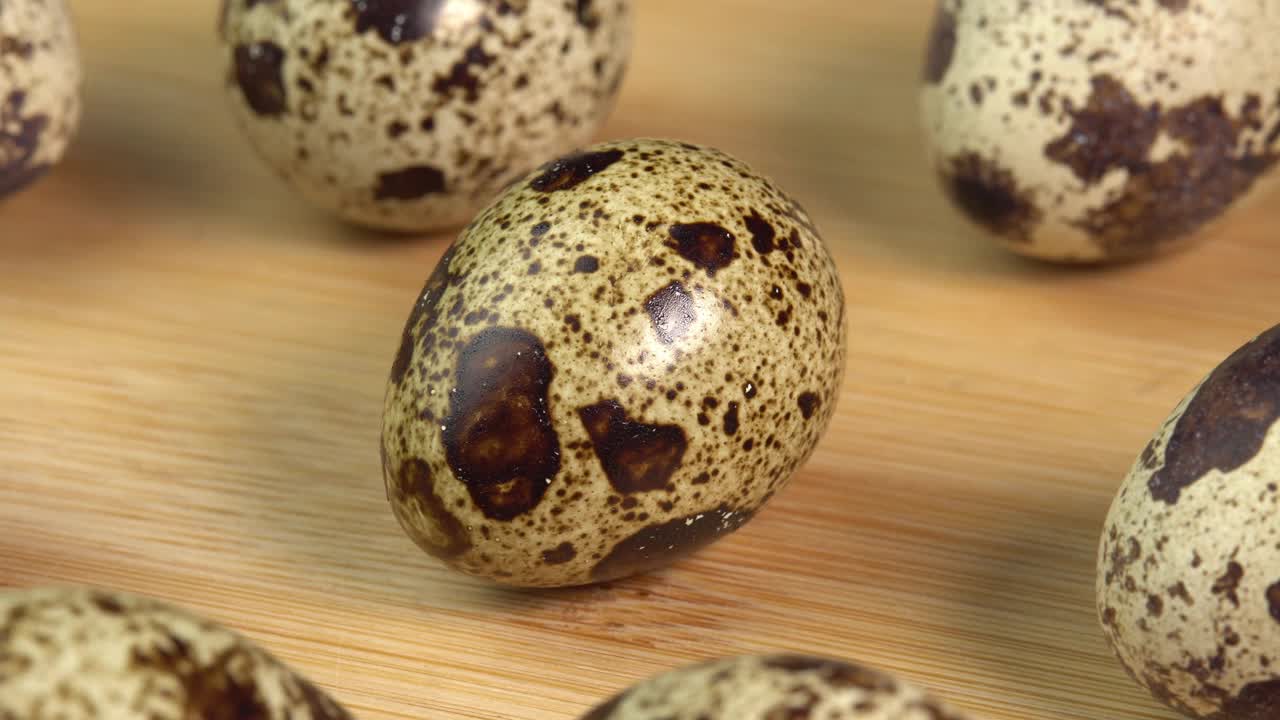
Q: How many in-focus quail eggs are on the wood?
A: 1